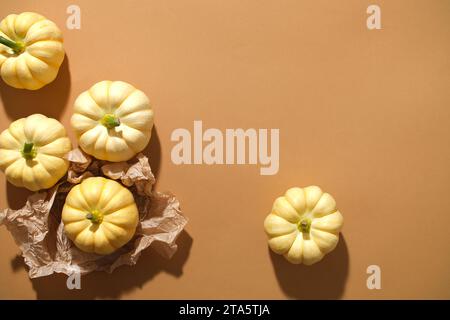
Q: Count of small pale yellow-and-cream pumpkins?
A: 5